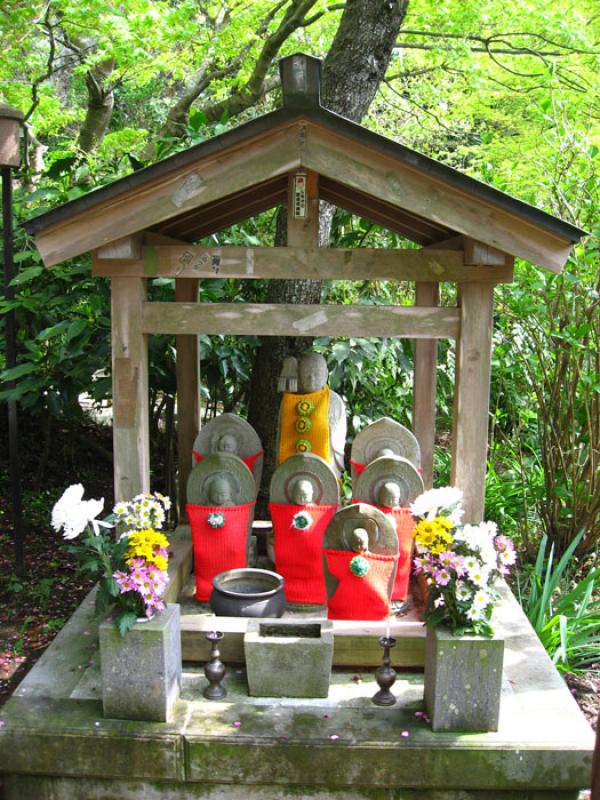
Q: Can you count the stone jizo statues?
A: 7